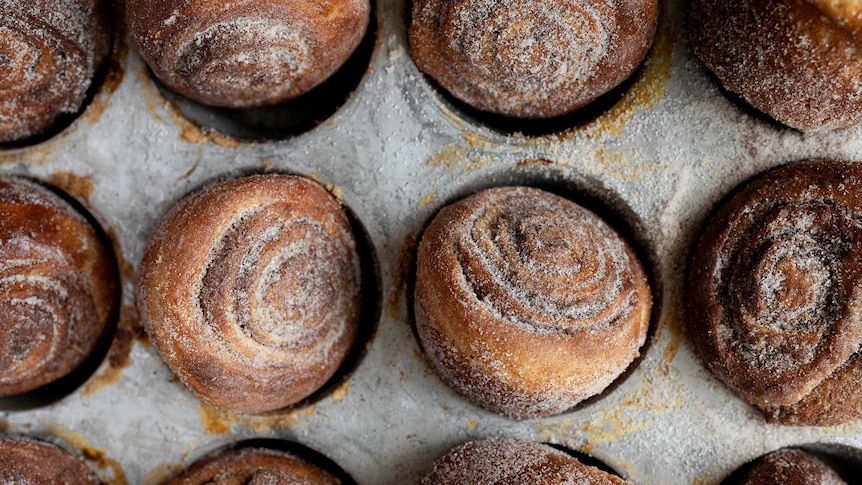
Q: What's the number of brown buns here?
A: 12